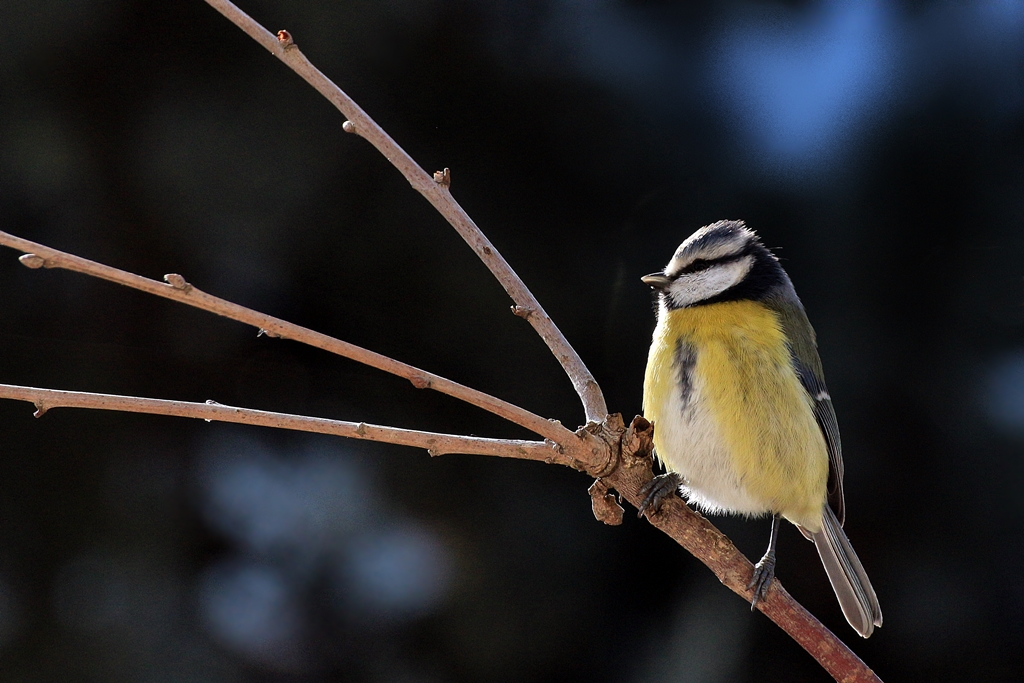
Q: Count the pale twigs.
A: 3